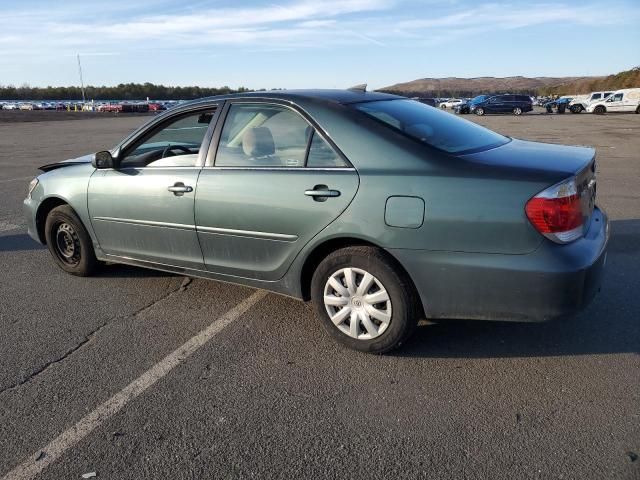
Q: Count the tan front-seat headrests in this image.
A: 1